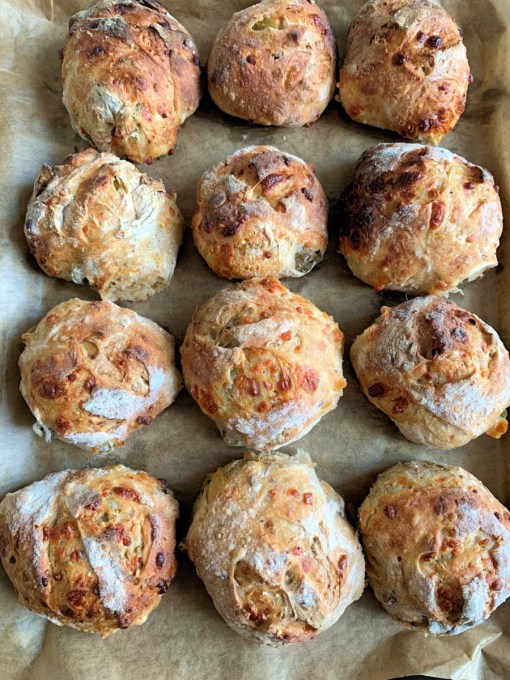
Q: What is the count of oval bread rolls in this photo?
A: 12